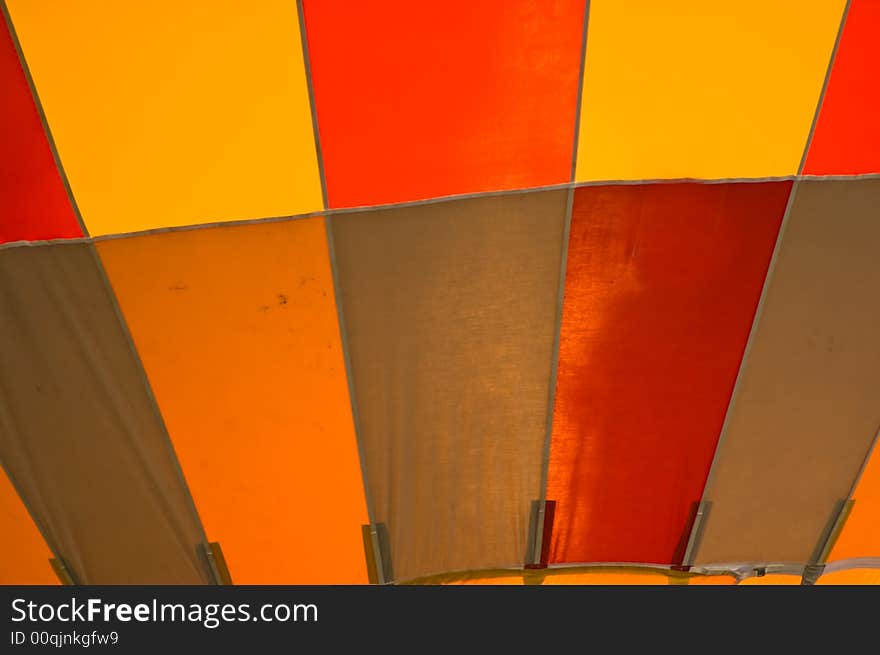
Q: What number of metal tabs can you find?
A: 6